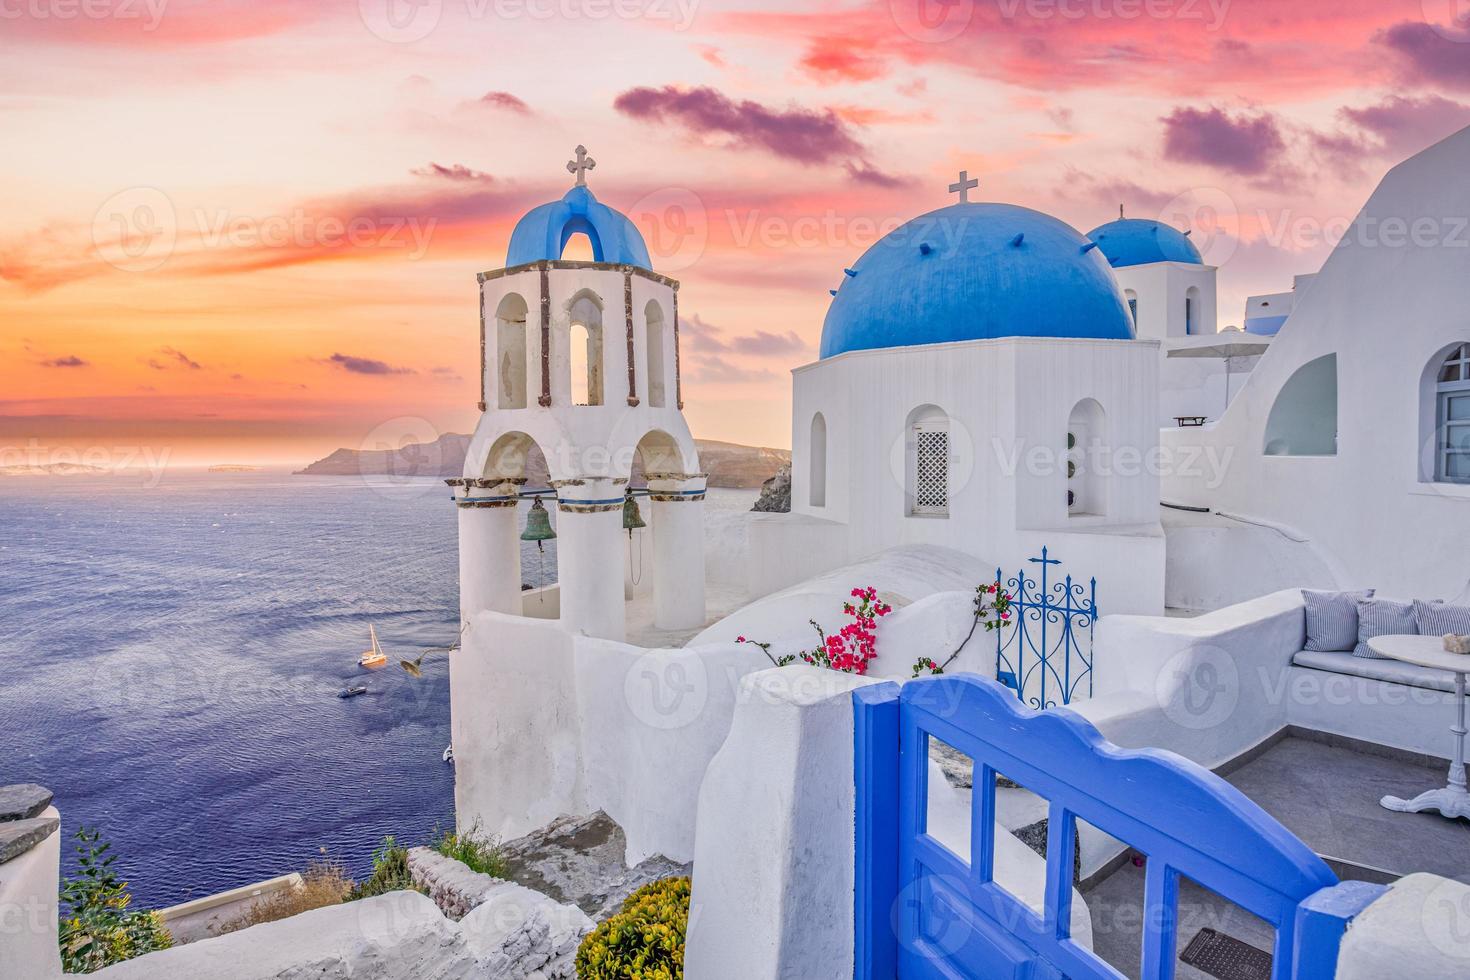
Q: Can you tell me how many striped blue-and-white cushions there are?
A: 3